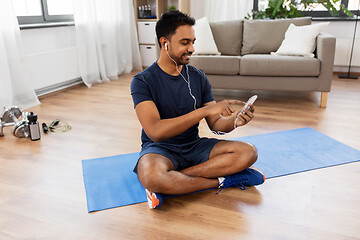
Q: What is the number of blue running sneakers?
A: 2